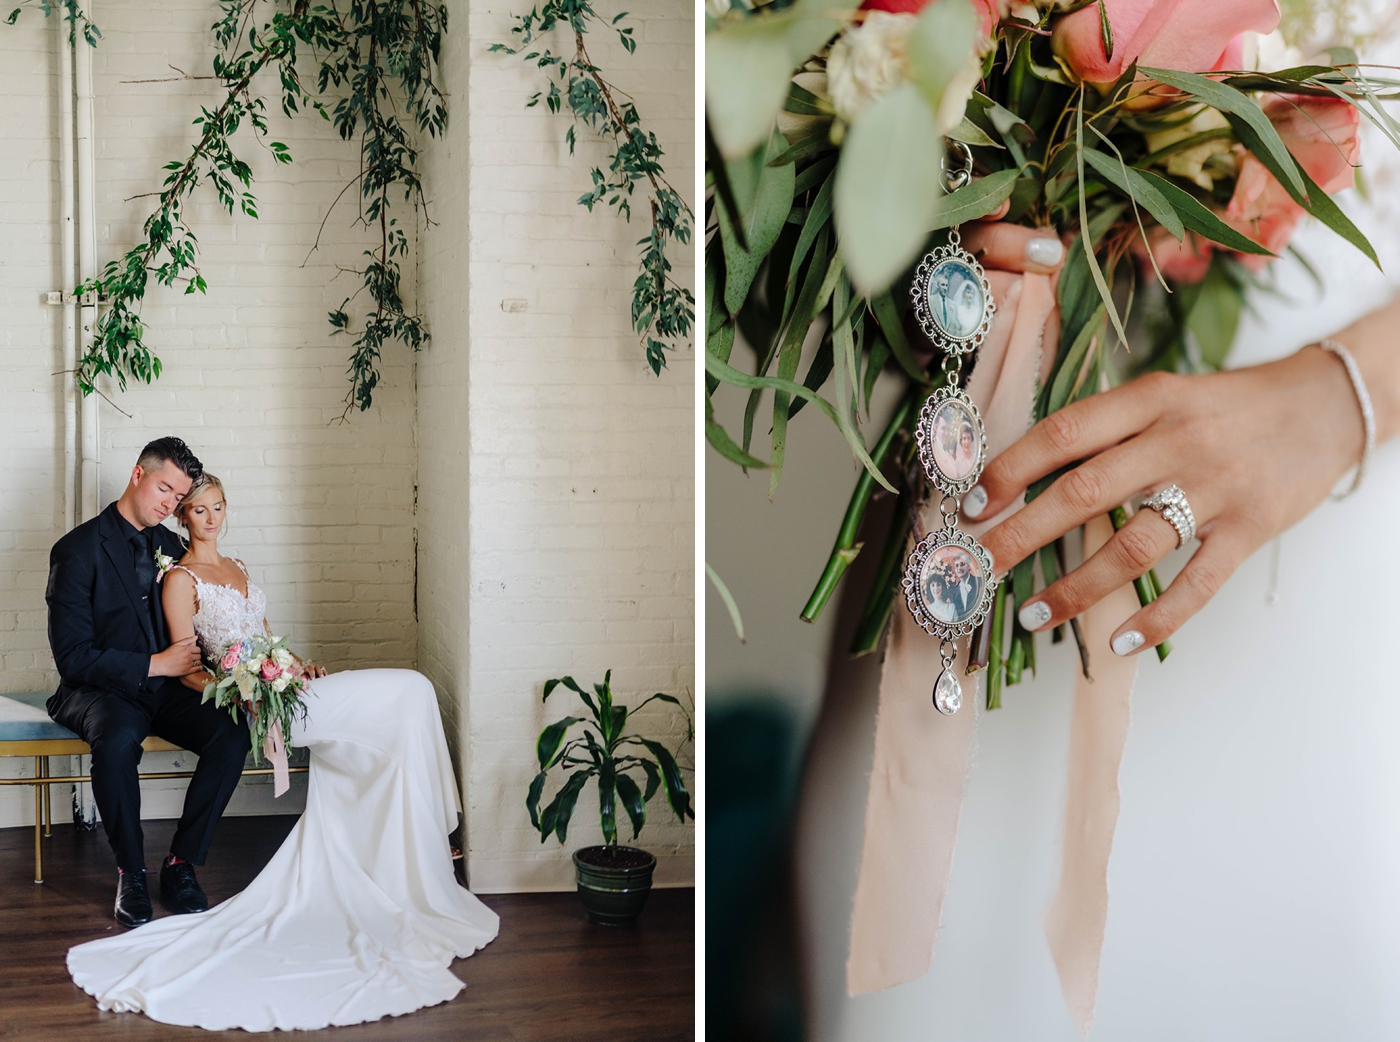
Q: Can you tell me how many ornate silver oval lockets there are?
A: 3